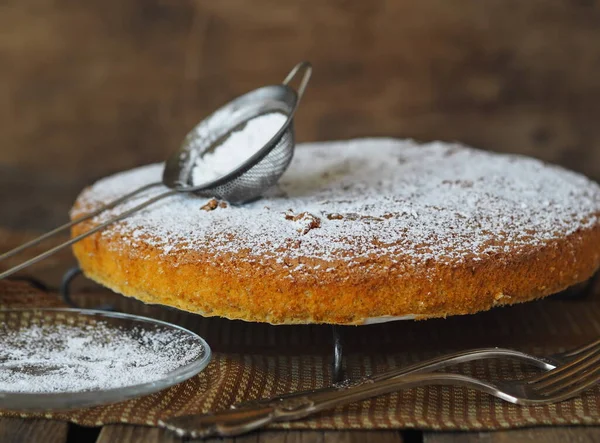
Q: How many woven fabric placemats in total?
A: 1